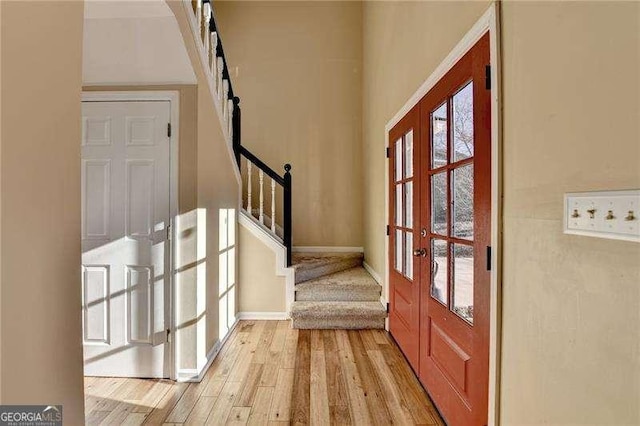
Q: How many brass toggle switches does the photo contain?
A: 4